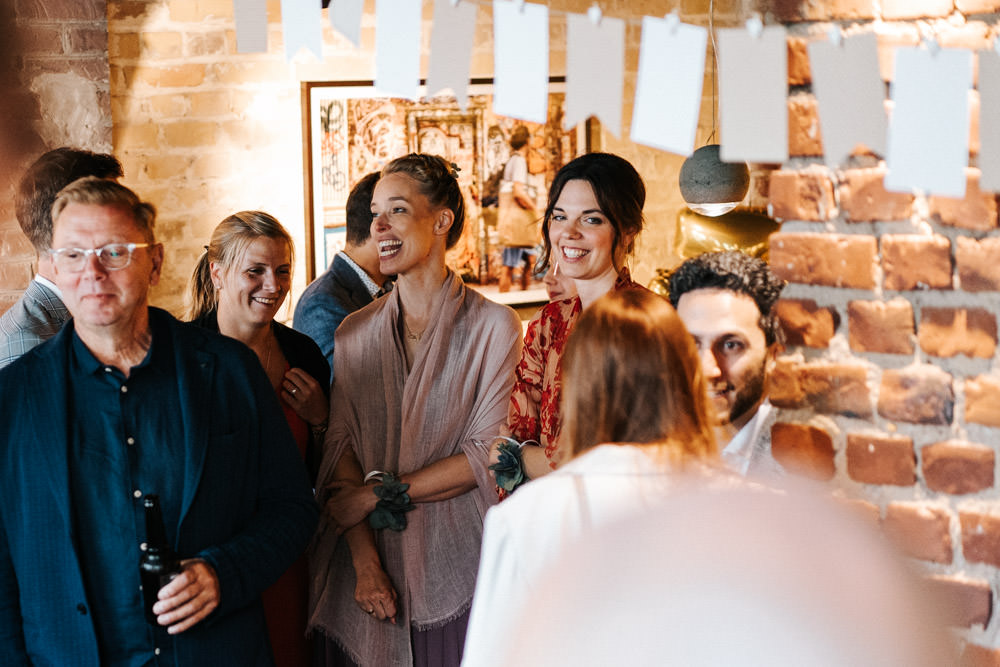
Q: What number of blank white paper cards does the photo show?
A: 12